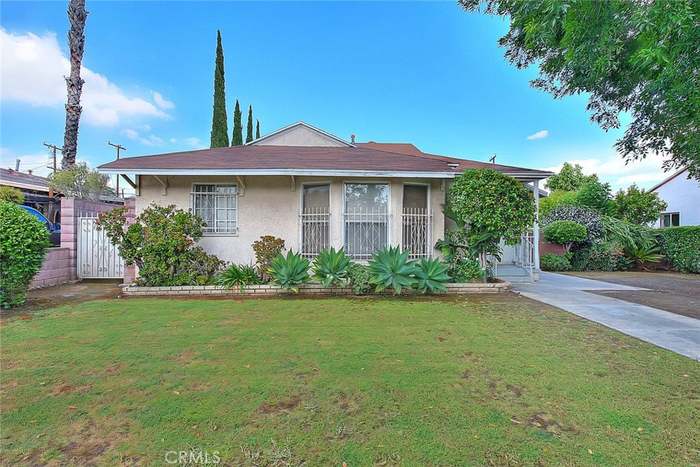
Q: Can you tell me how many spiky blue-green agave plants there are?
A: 4